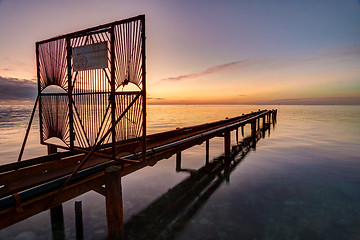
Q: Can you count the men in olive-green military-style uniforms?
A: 0